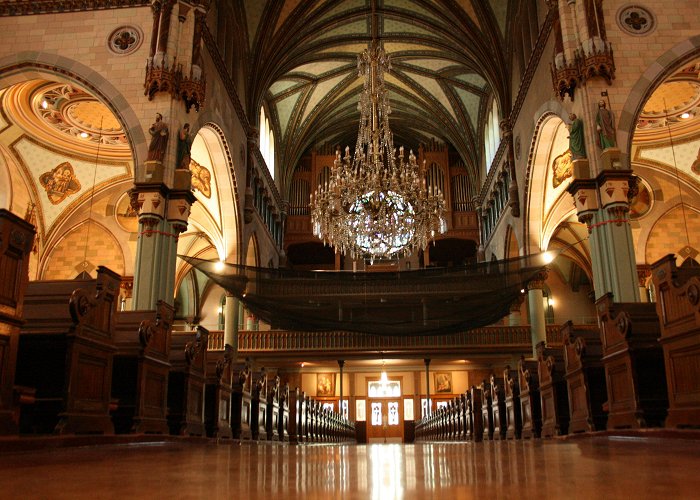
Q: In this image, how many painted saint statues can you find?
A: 4